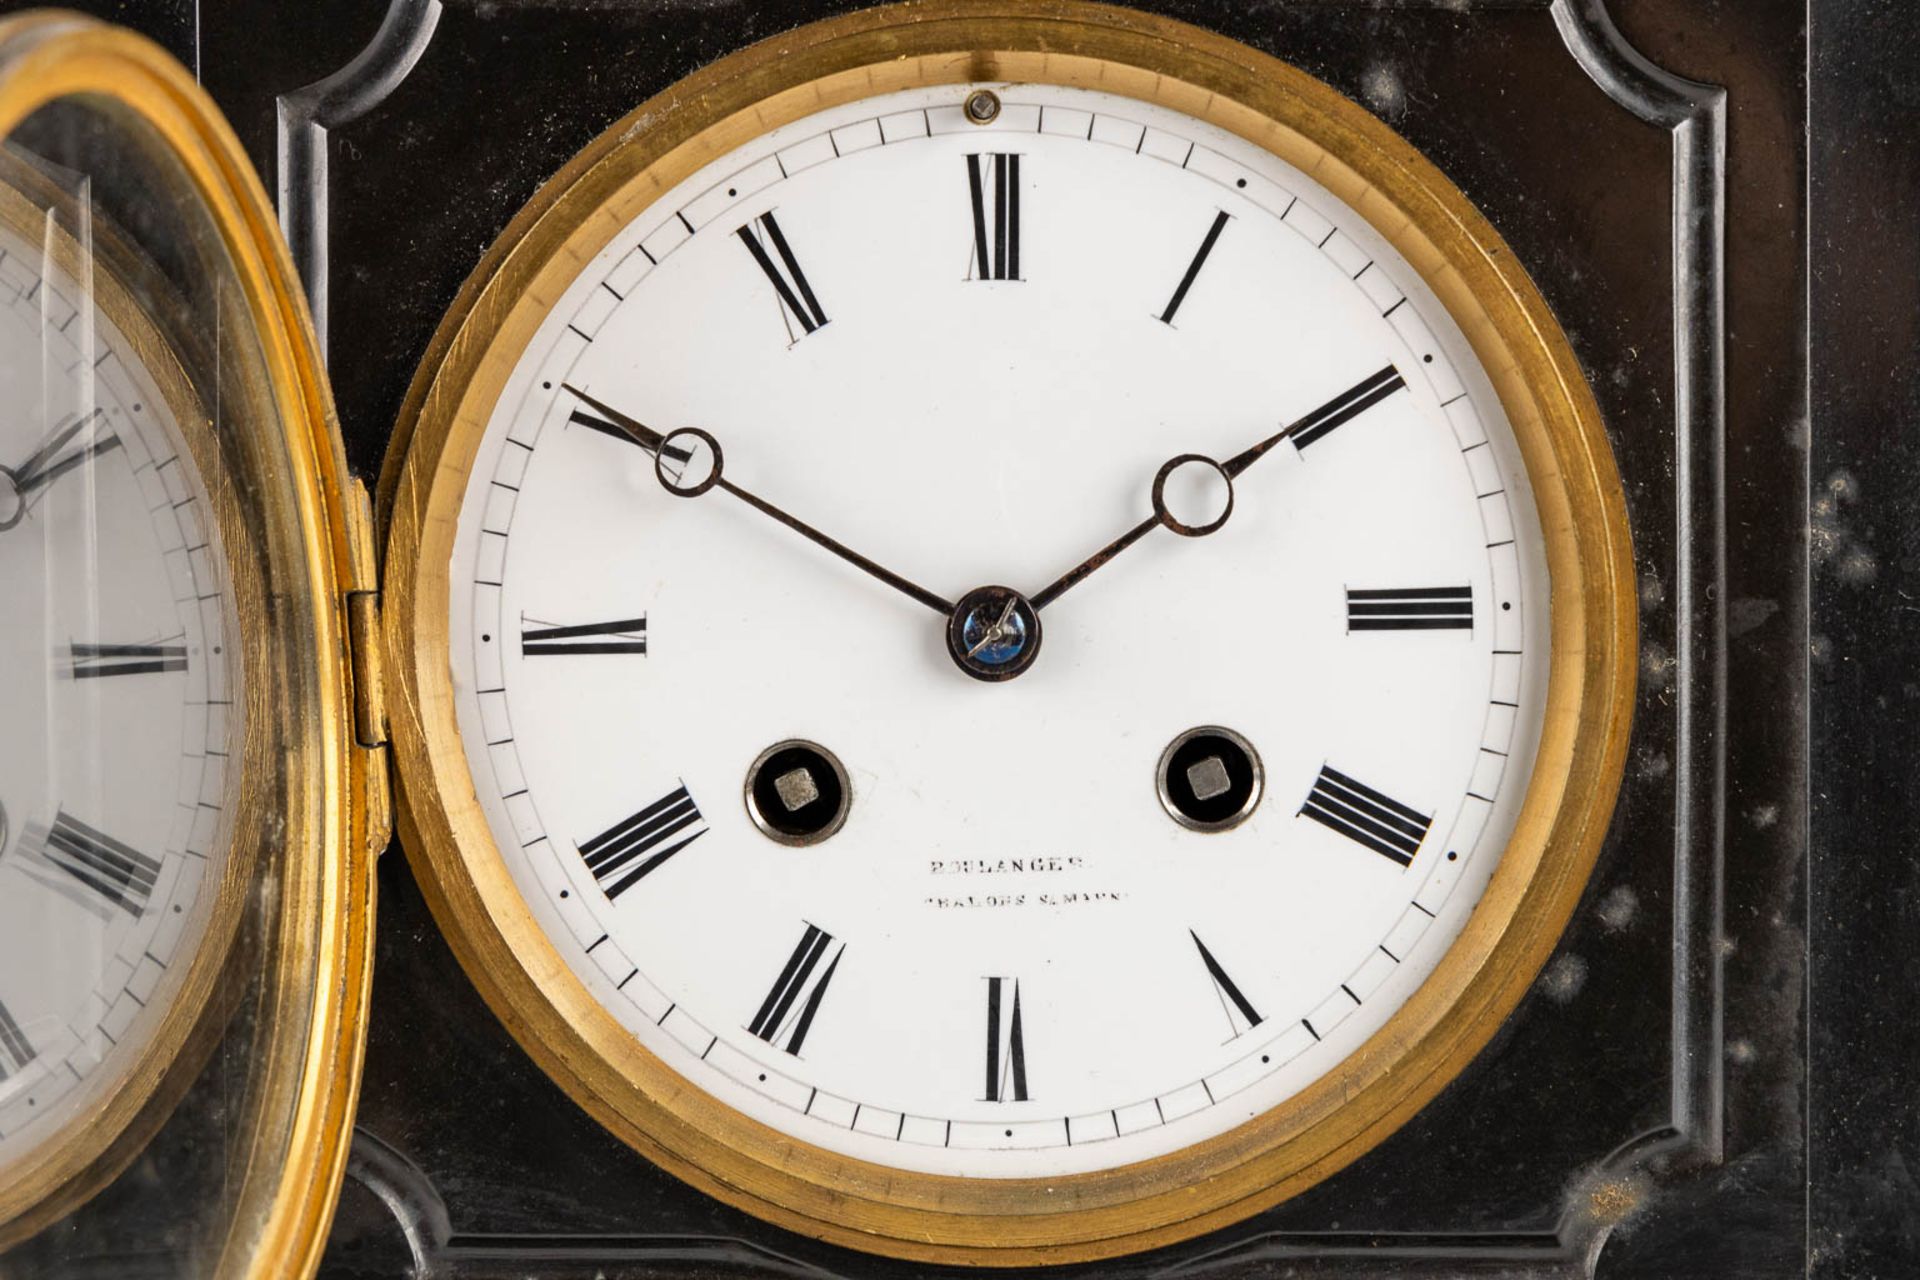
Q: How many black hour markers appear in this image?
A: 12